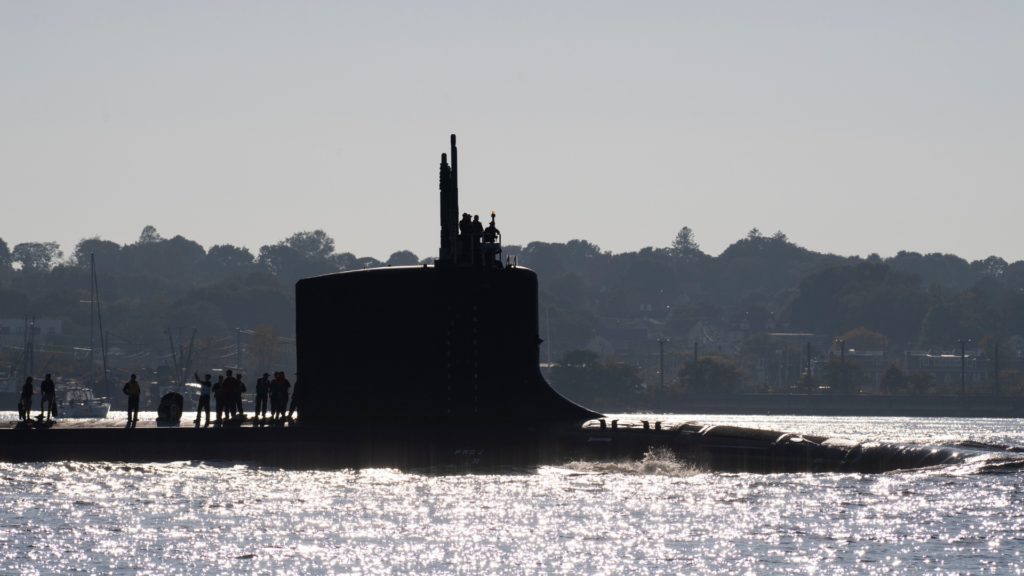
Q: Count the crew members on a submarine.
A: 15